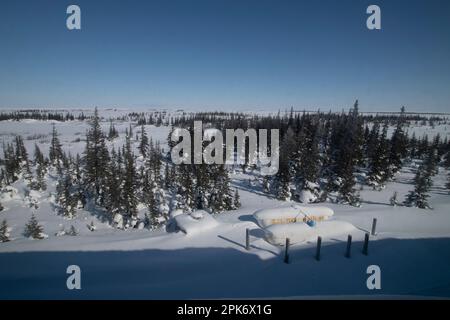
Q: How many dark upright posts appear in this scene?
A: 6